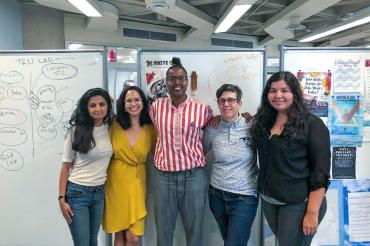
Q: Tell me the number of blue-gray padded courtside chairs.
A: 0